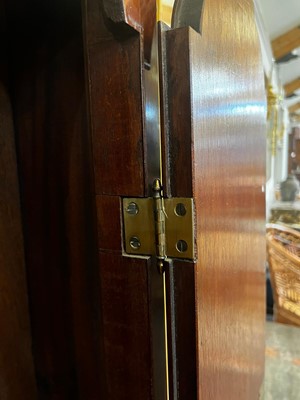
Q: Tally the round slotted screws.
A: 4